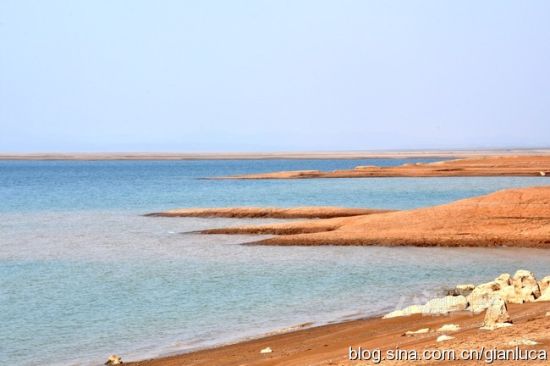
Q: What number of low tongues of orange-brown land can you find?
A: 4